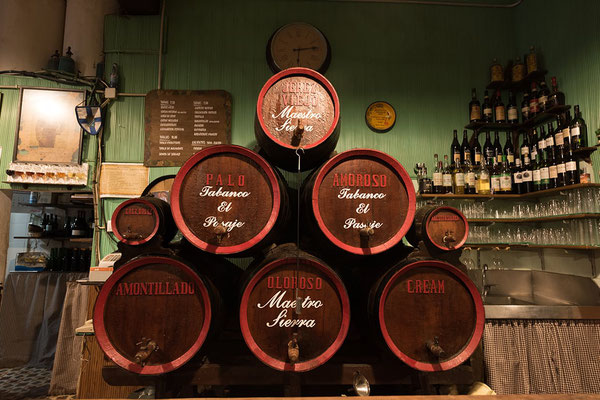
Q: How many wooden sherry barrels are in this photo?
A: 8